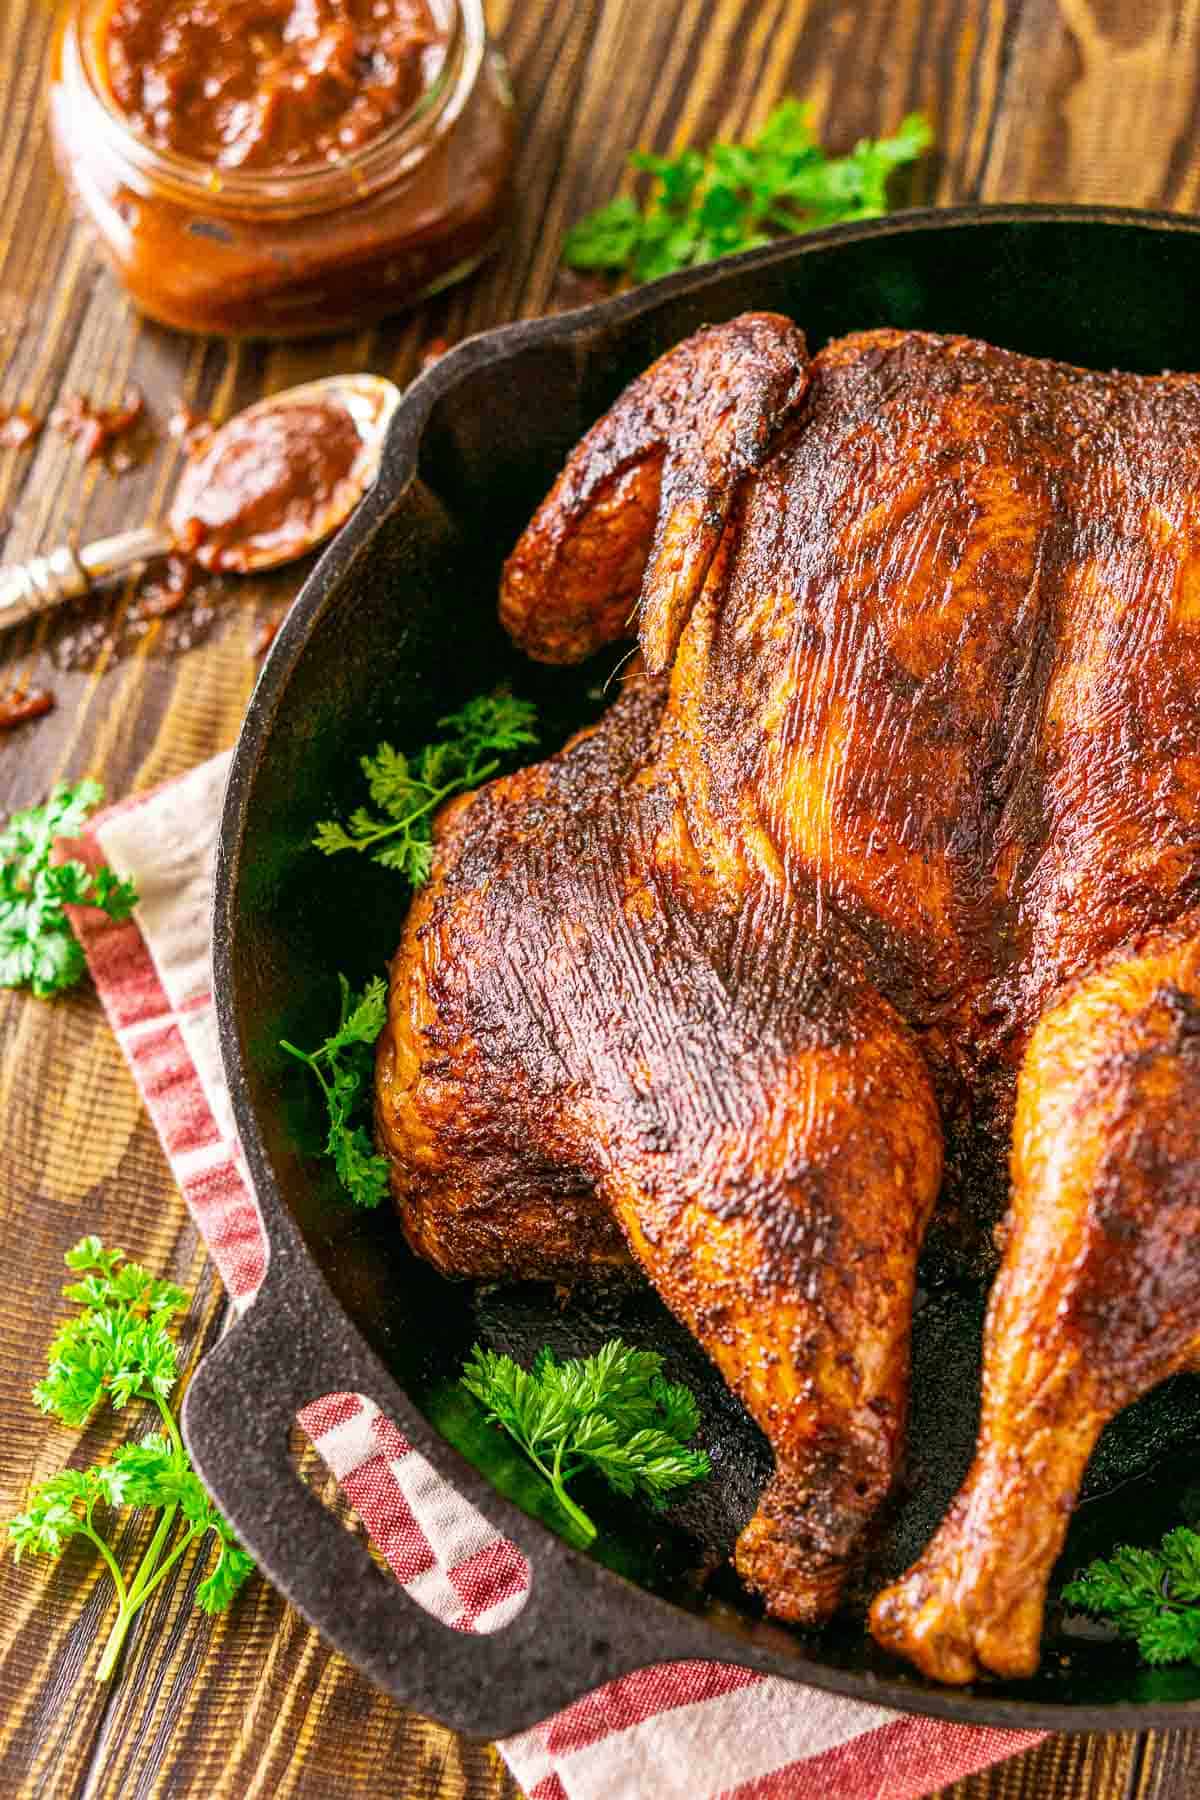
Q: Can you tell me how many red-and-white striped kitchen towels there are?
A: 1